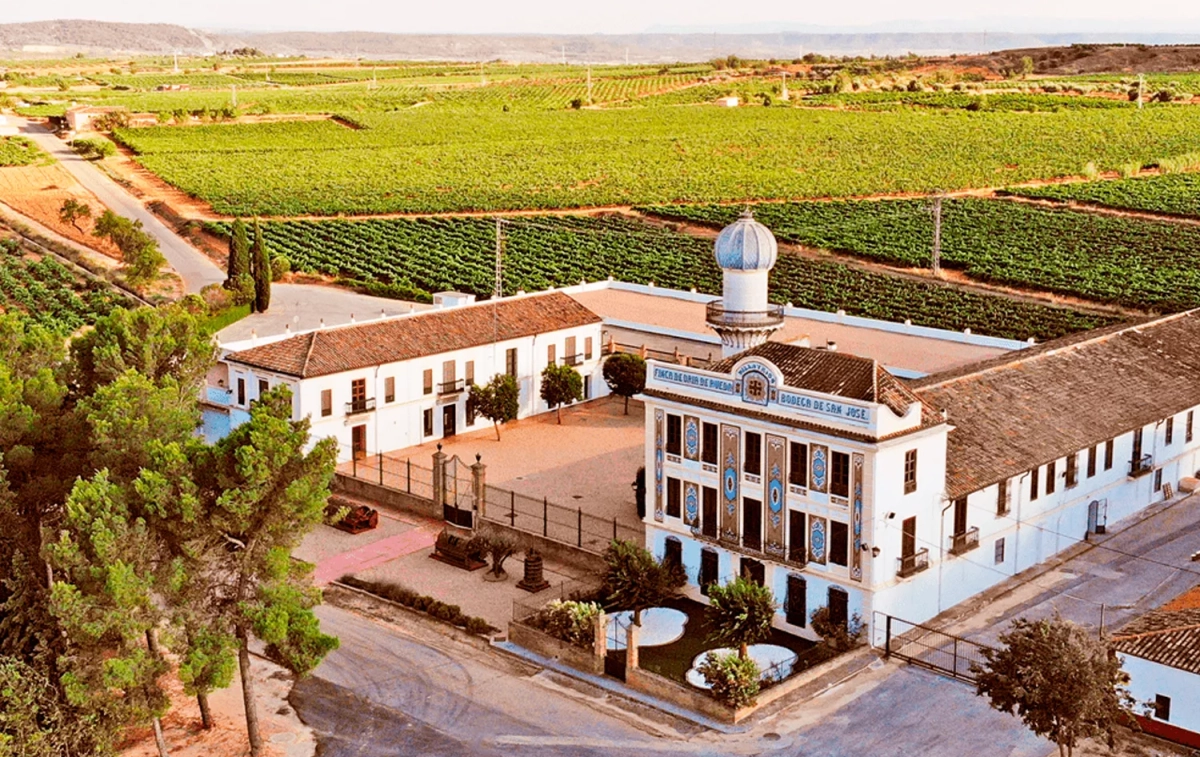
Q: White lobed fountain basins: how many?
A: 2